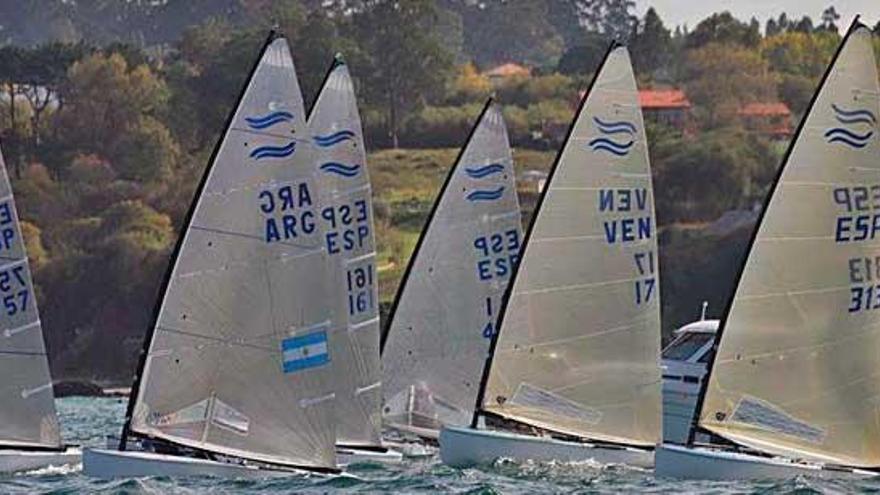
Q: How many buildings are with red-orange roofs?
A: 3